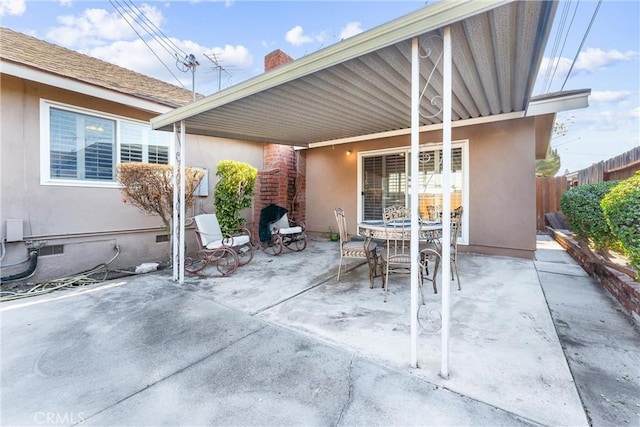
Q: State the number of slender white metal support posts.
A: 4